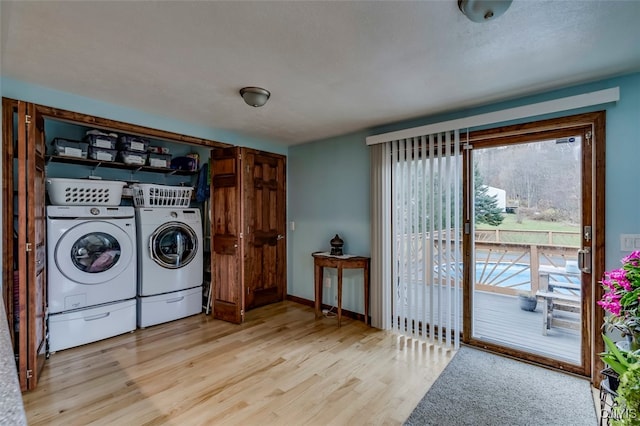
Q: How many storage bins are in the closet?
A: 6